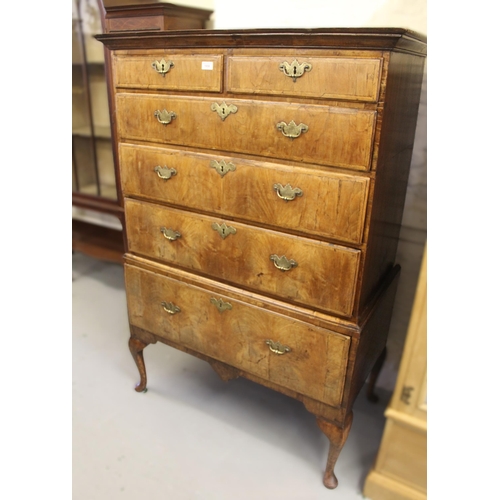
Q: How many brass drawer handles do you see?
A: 10